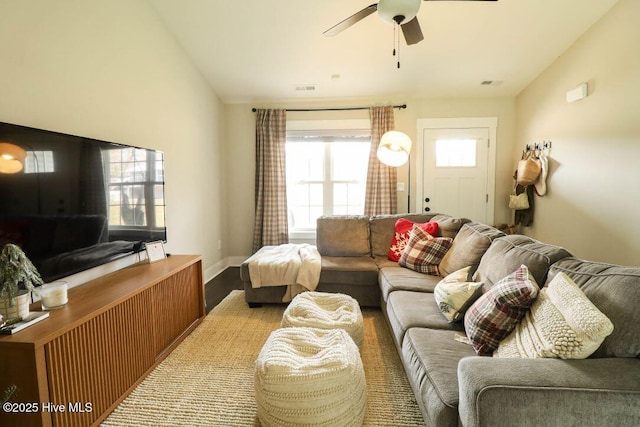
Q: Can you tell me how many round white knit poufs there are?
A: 2